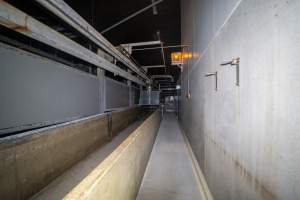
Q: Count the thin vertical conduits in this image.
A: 1